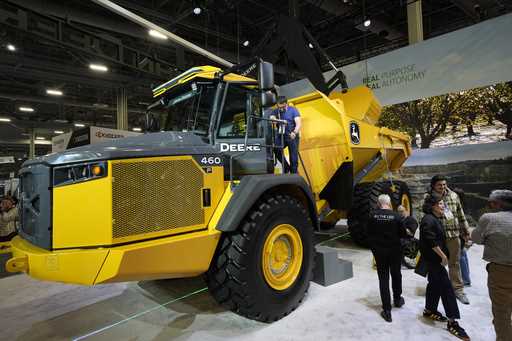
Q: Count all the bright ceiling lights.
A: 14